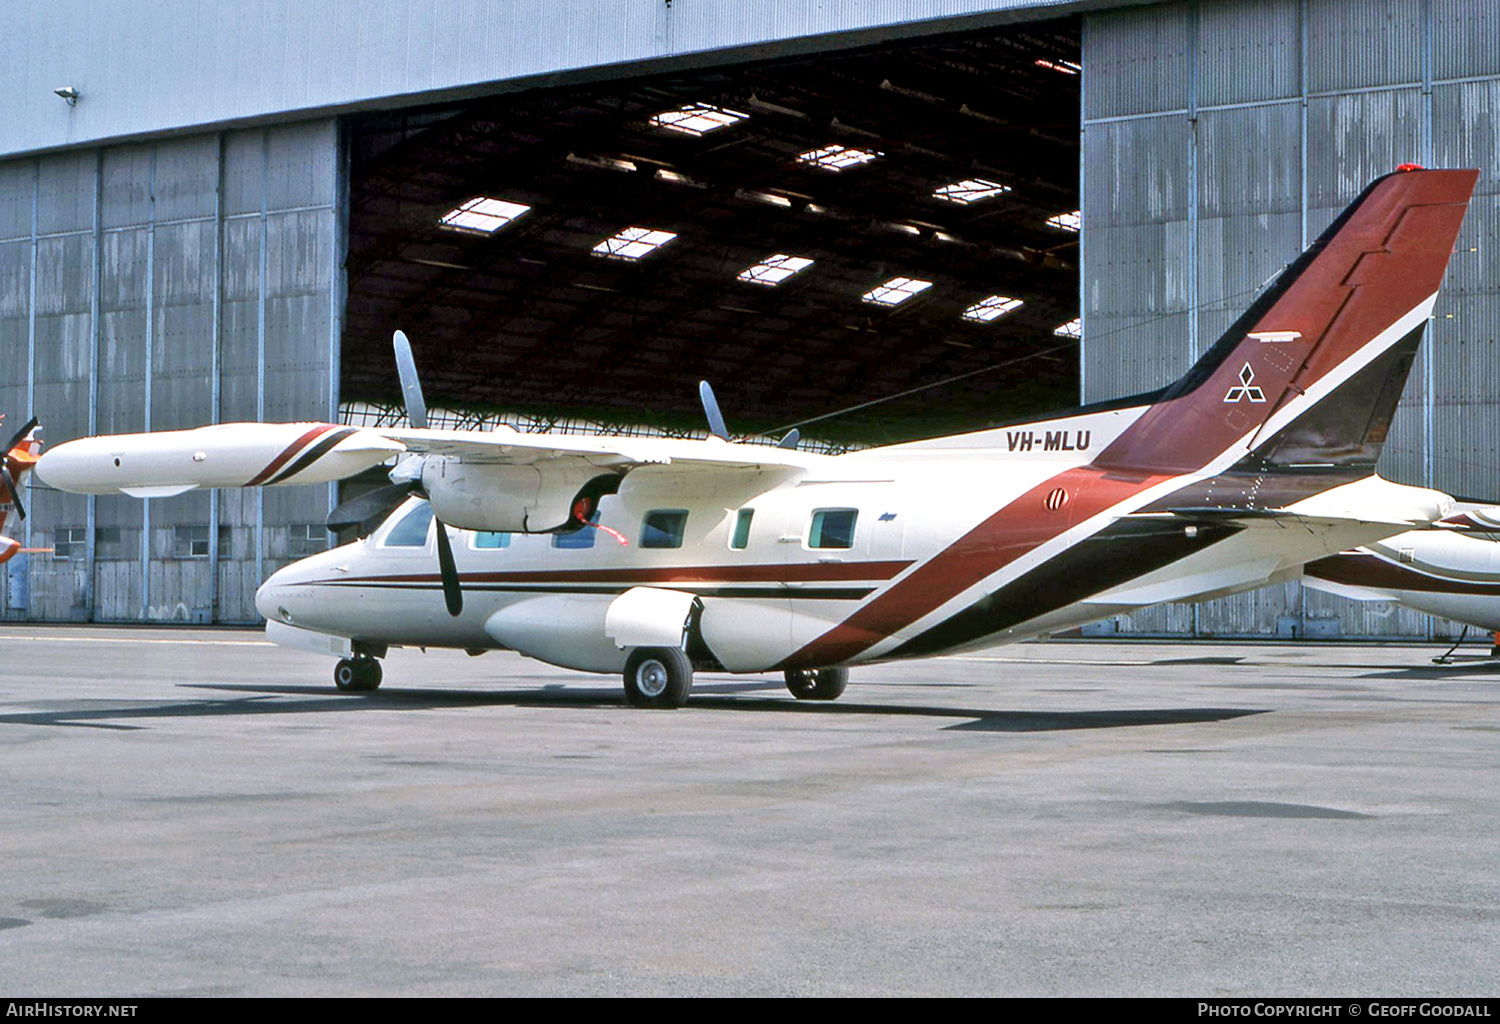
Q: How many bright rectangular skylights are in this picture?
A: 10